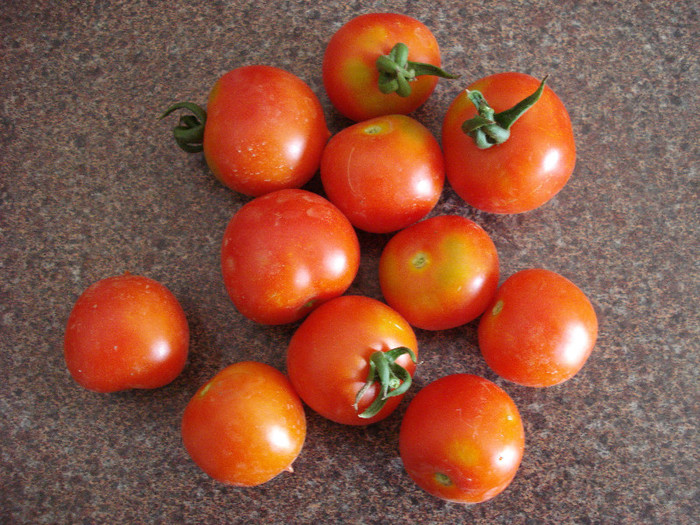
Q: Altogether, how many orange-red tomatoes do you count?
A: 11